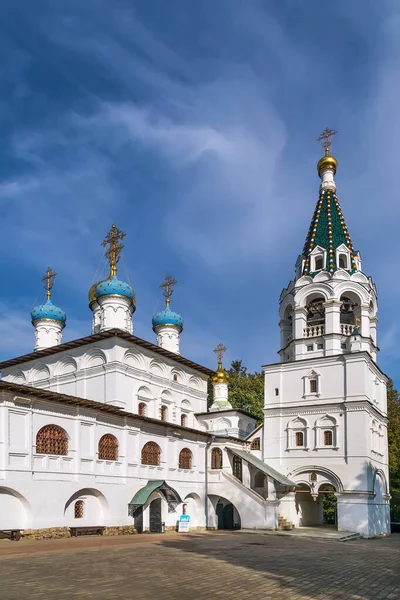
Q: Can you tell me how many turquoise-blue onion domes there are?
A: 3